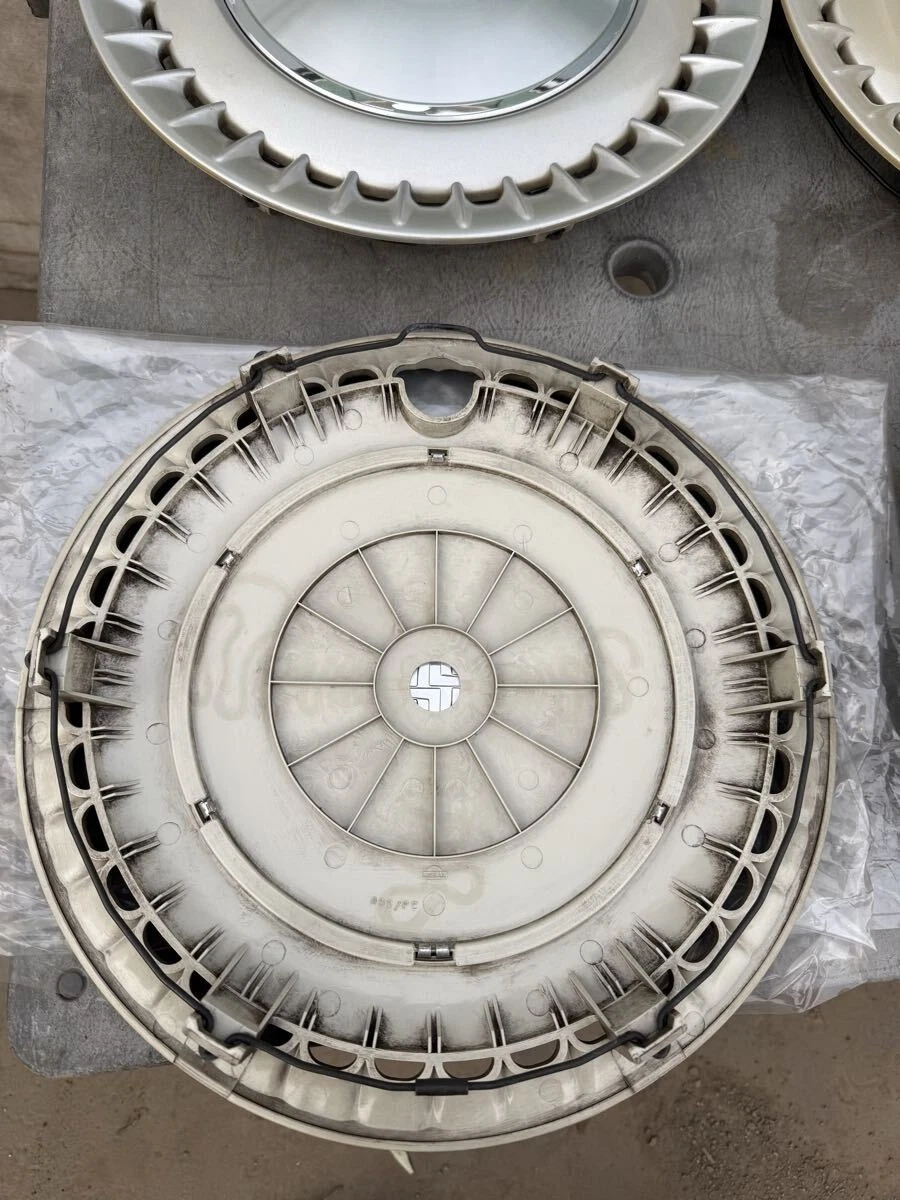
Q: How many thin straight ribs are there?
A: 12